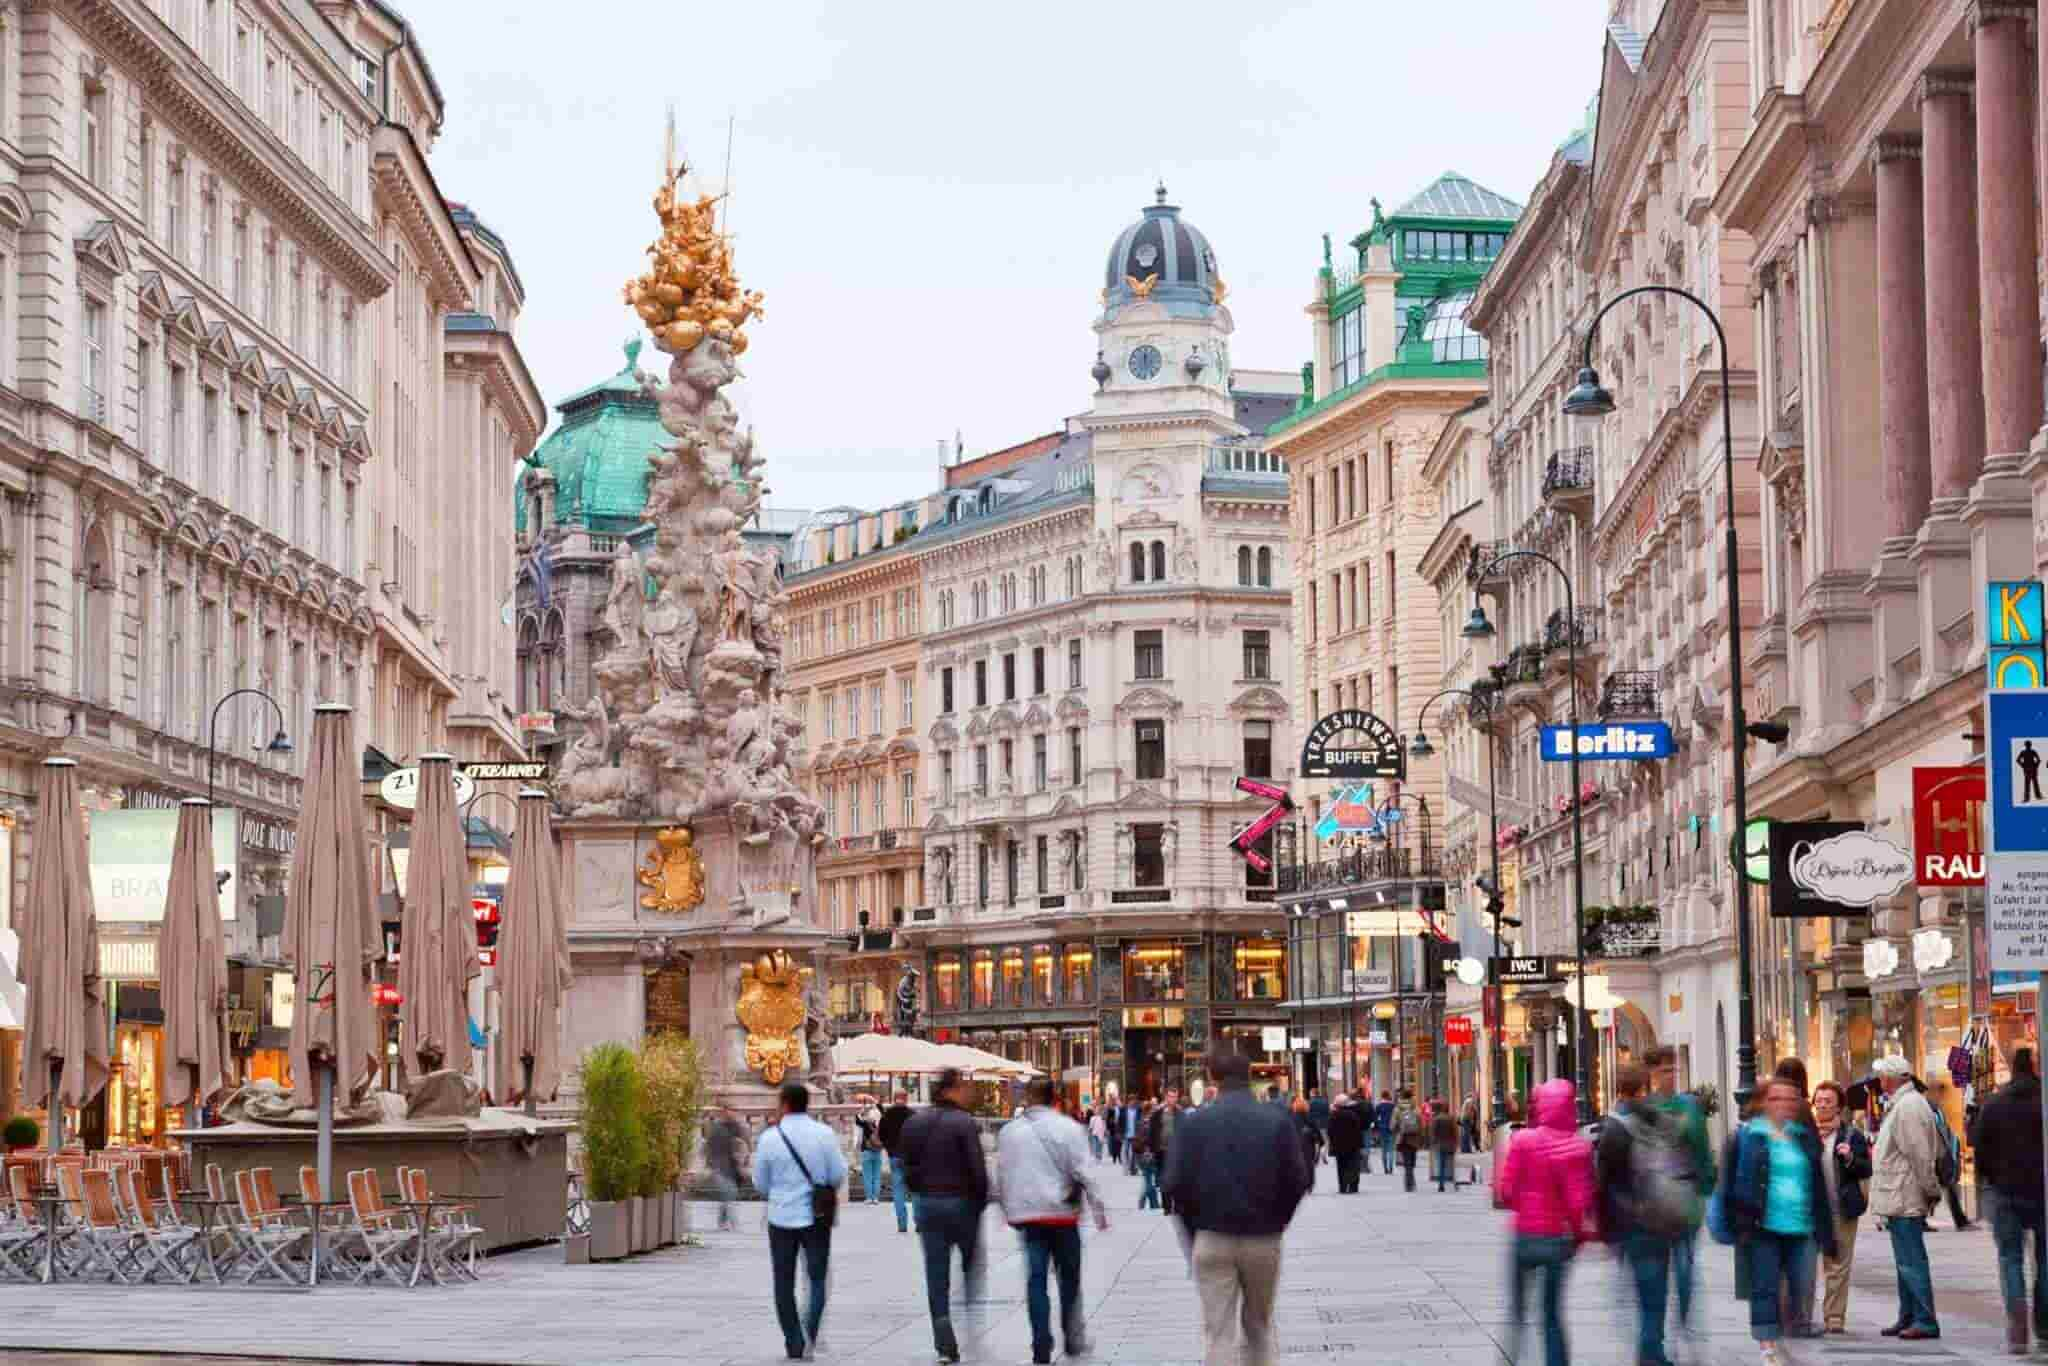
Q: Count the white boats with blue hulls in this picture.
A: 0